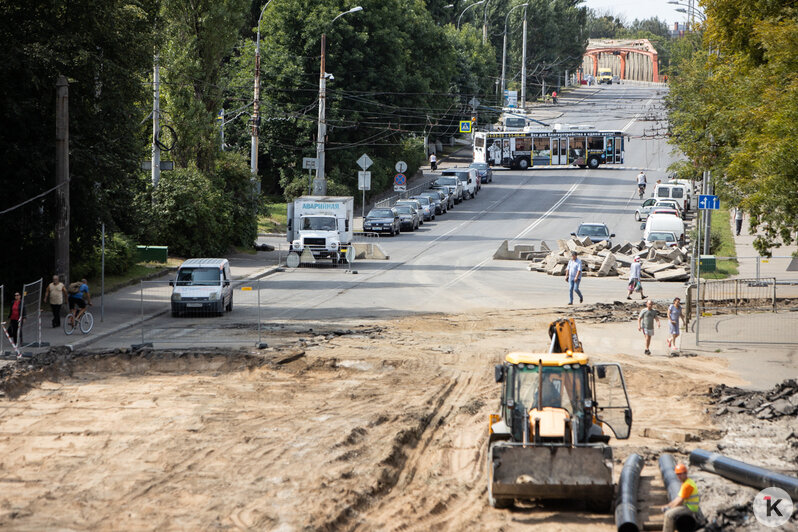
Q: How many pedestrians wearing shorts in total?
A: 2